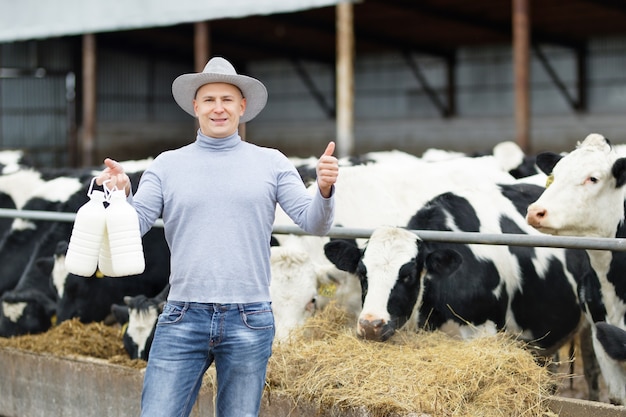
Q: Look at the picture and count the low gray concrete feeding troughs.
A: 1